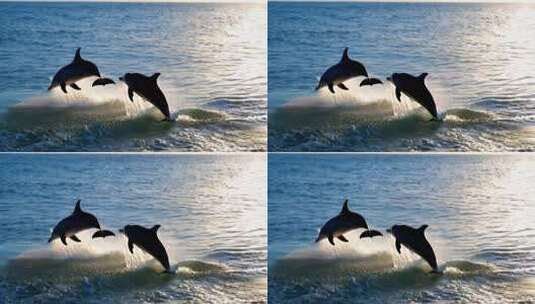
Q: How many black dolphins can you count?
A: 8